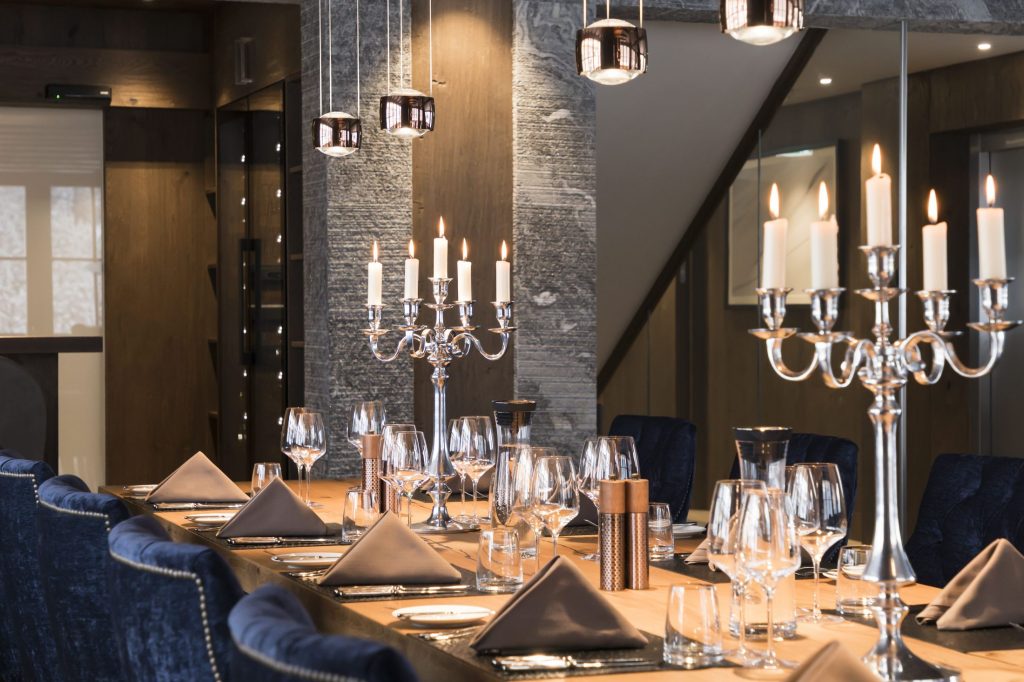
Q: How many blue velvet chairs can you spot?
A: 7